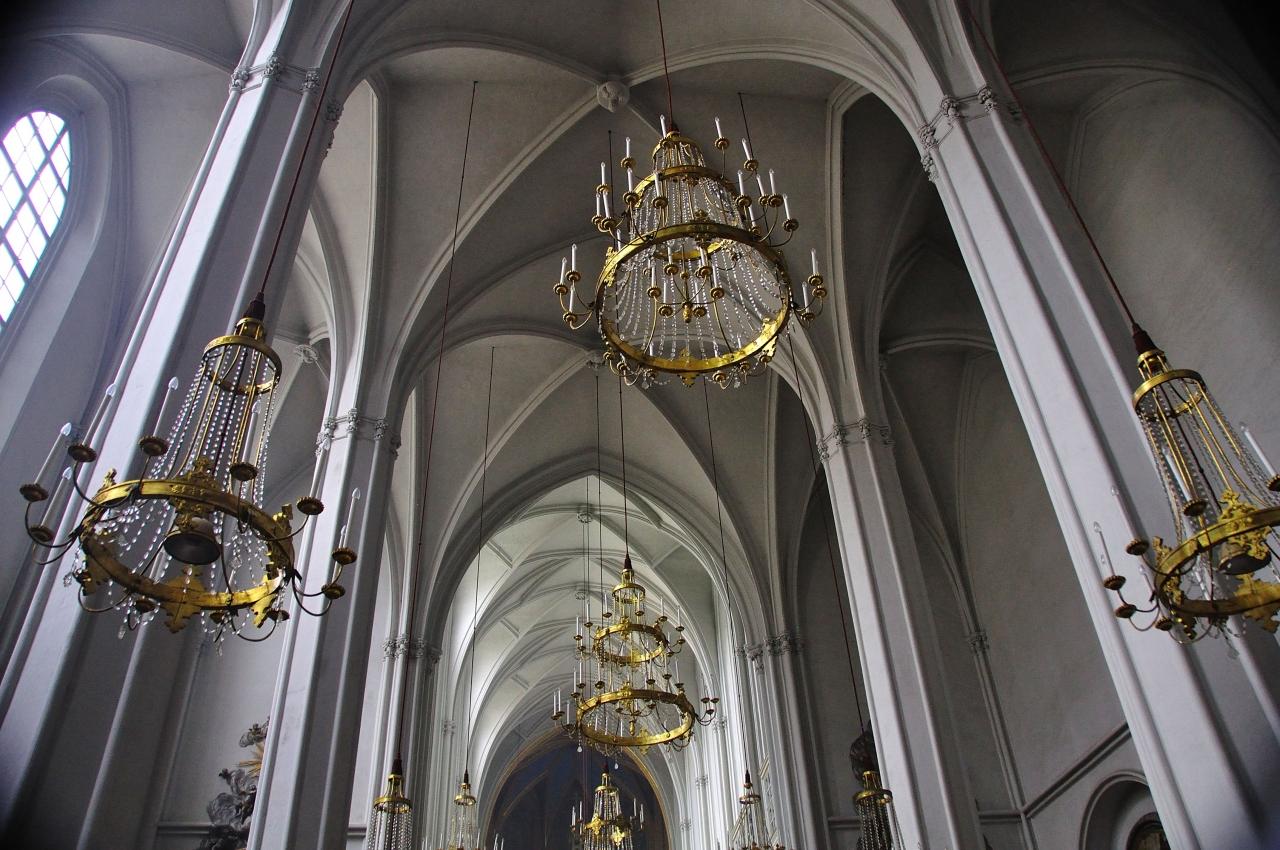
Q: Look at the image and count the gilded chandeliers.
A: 9